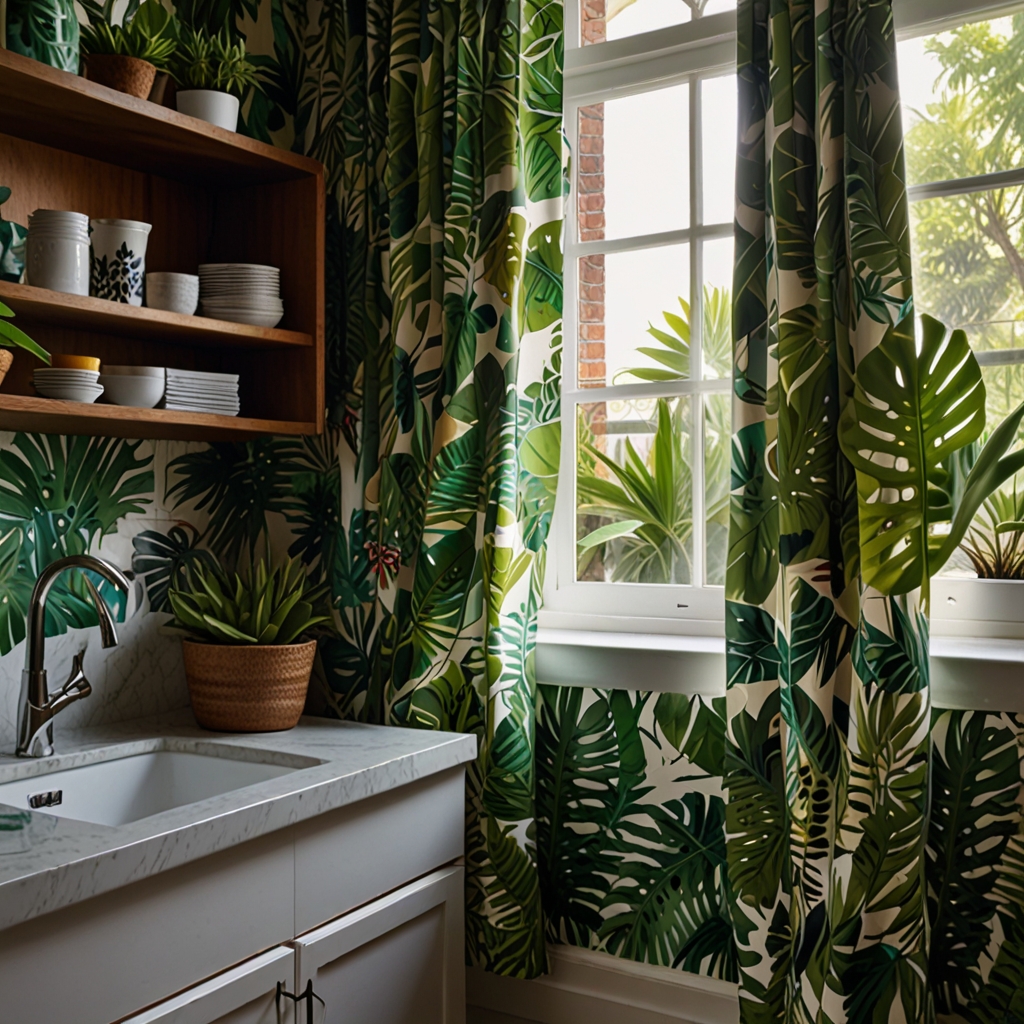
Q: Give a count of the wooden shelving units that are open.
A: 1